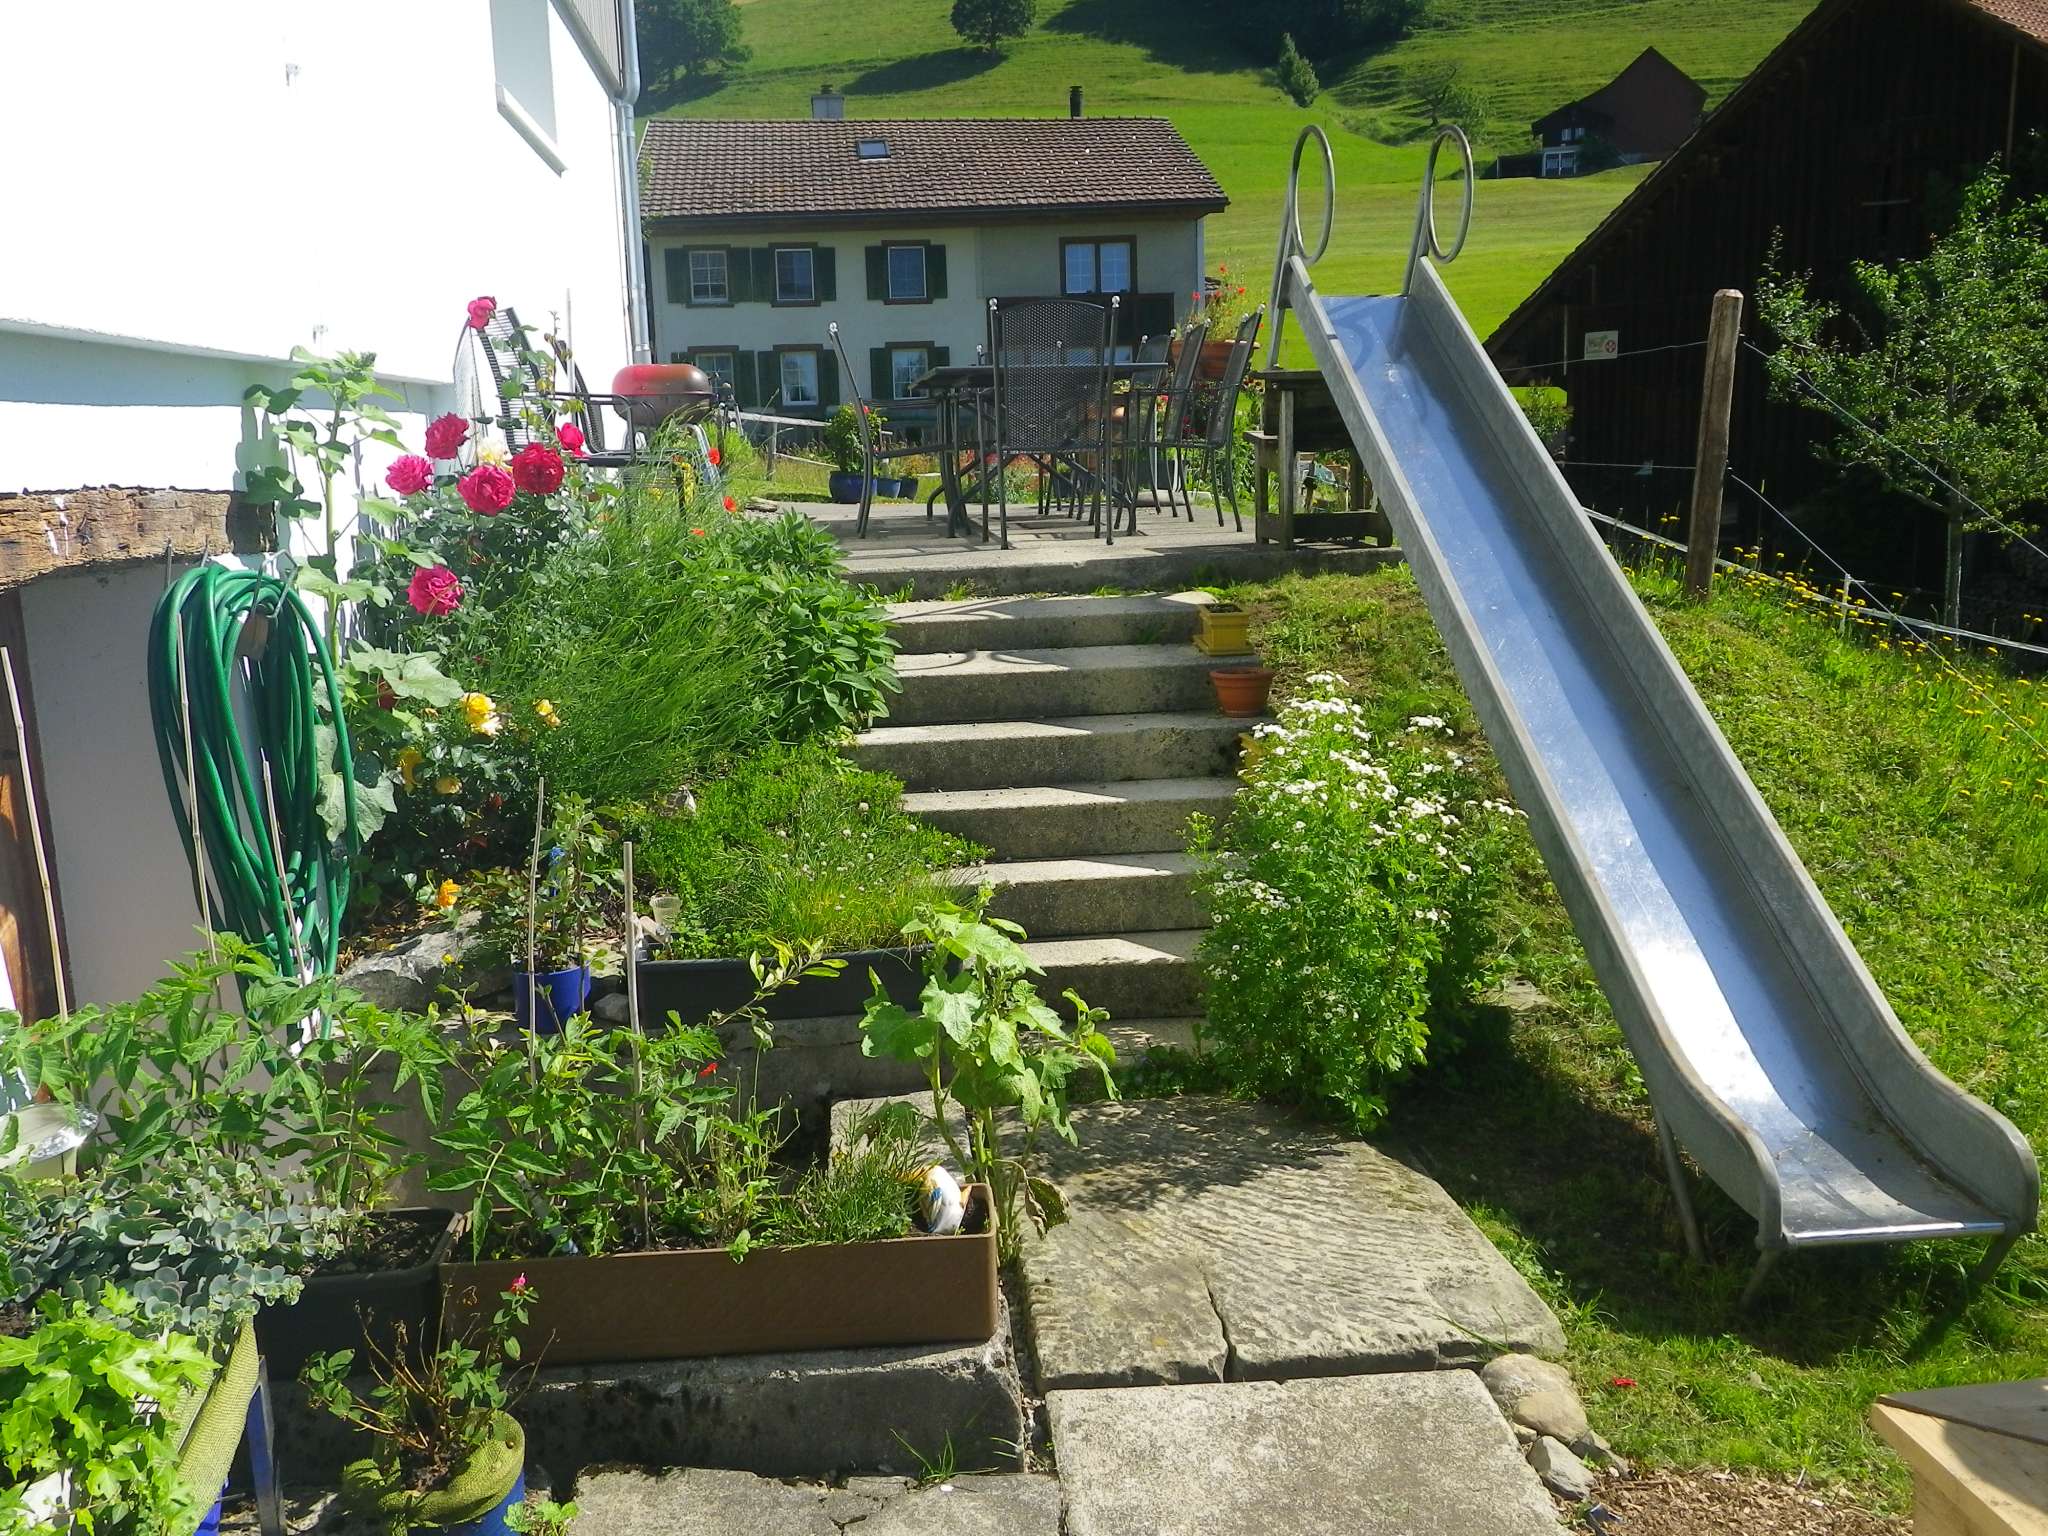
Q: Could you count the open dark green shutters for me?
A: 12